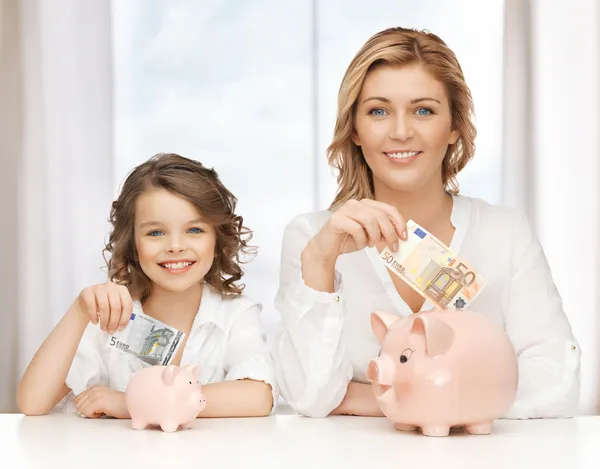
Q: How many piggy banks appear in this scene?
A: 2